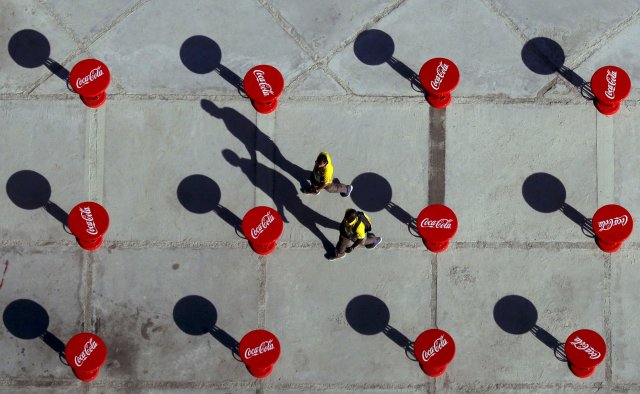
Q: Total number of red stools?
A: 12